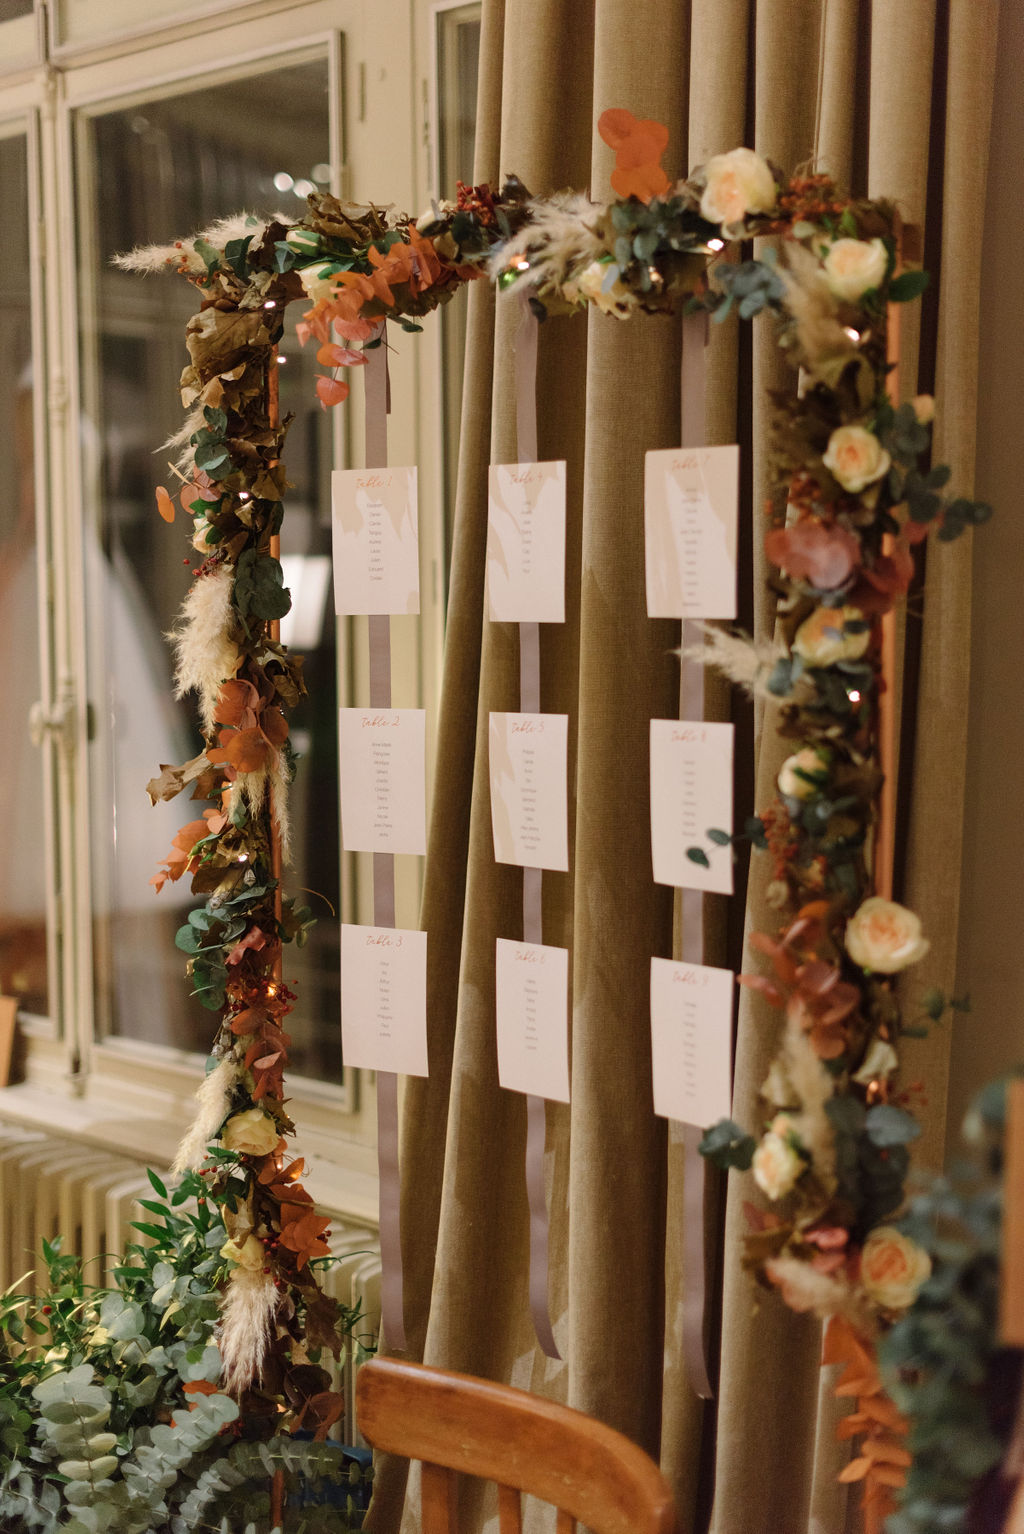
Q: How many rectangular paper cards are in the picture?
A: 9